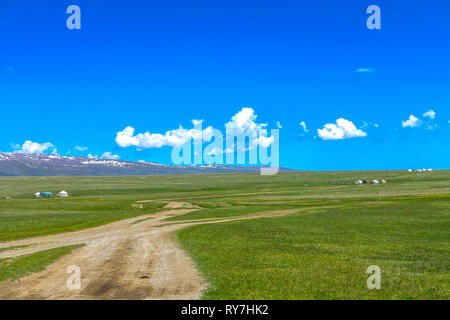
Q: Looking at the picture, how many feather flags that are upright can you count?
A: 0